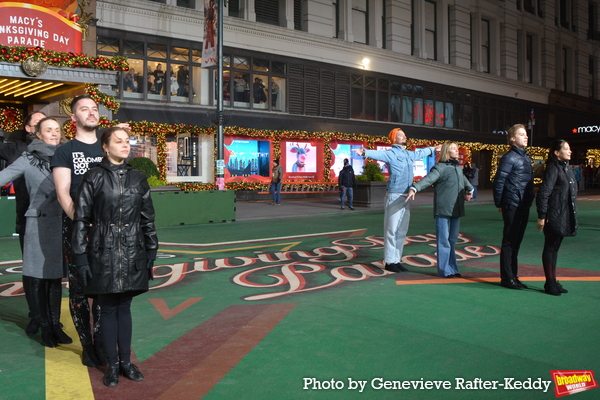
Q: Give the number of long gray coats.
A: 1